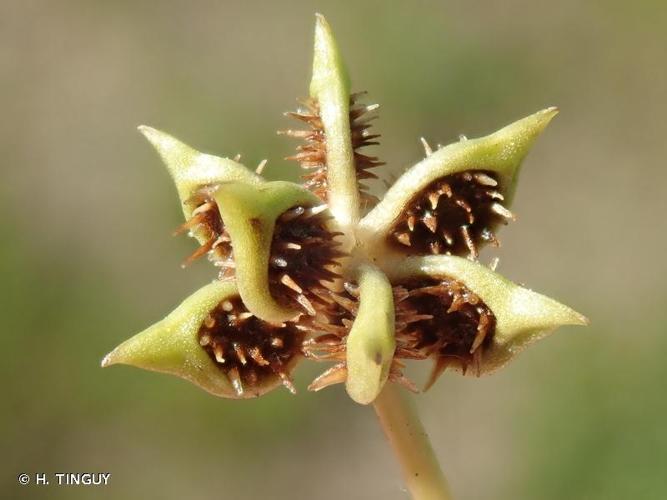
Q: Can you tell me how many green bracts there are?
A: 7